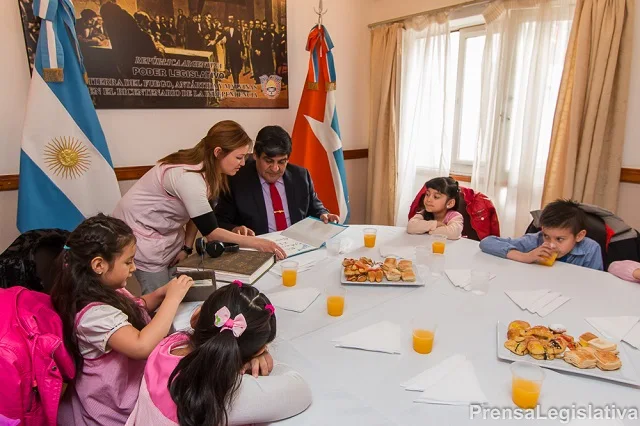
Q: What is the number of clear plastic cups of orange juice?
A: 7